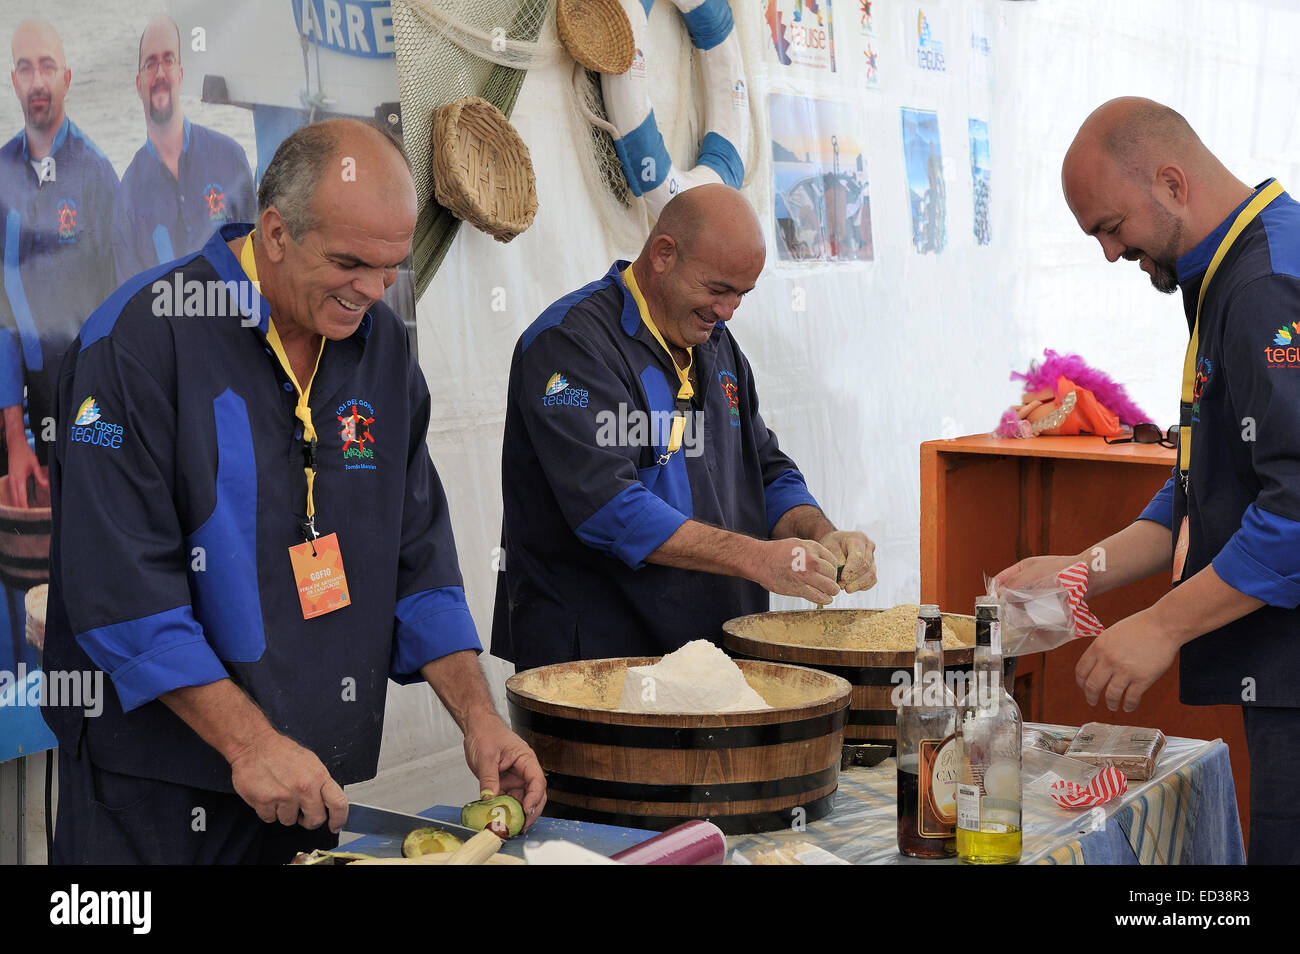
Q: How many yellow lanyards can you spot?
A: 3